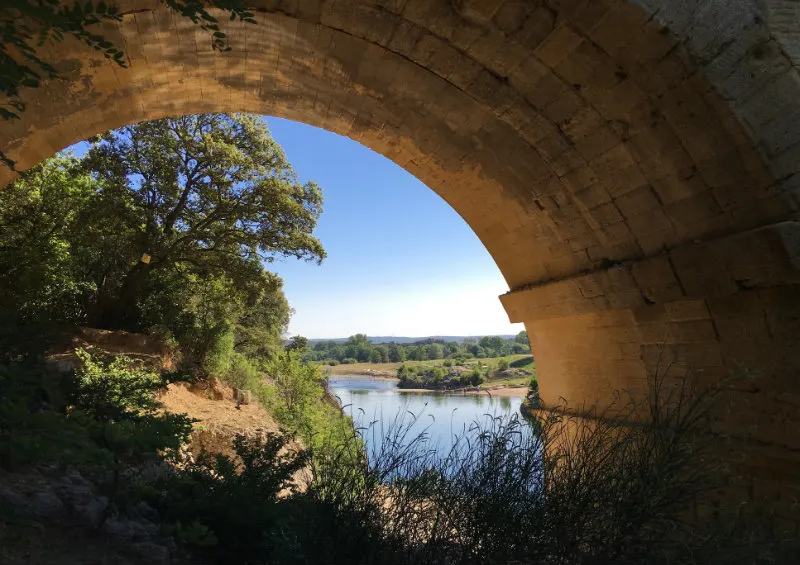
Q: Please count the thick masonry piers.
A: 1